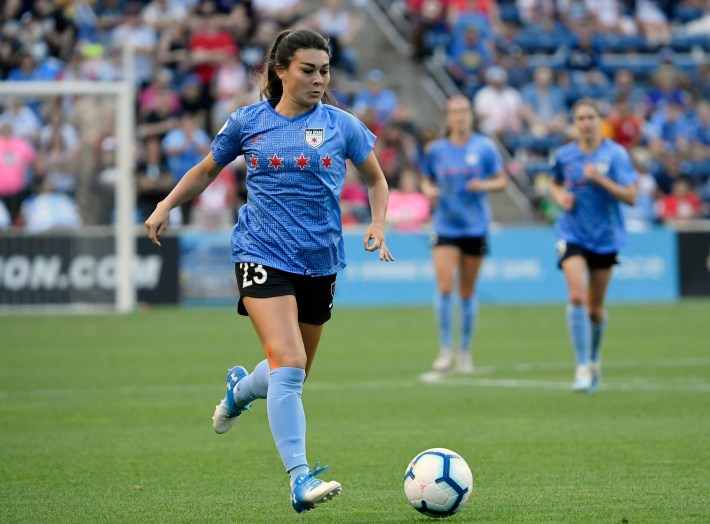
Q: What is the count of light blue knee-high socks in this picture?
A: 6